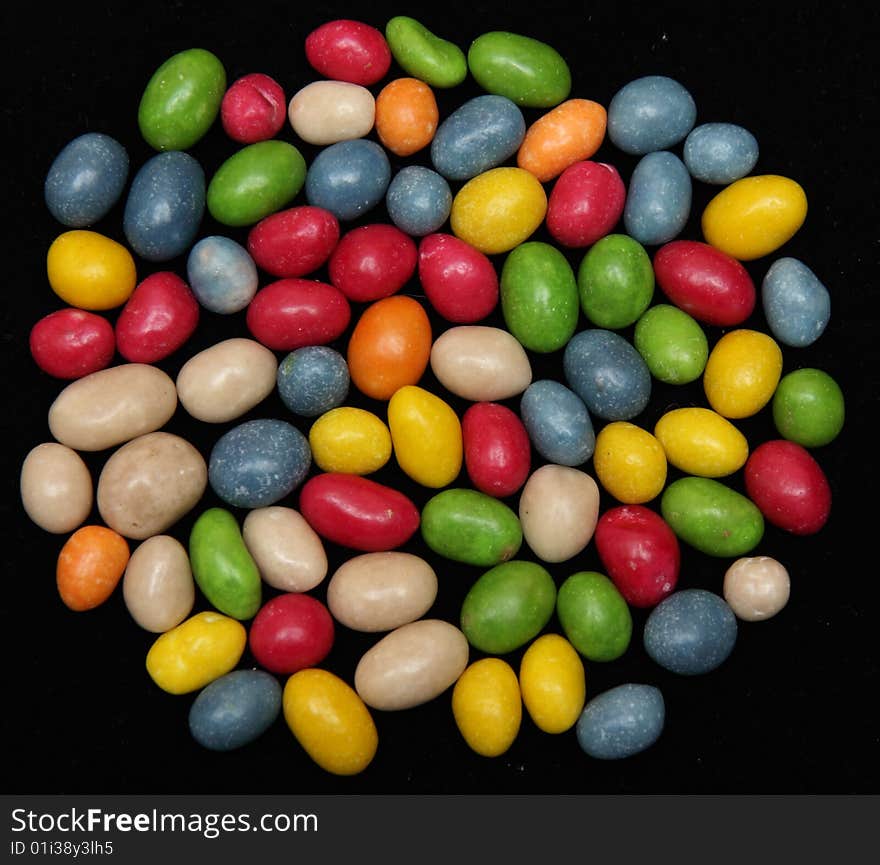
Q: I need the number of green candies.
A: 13